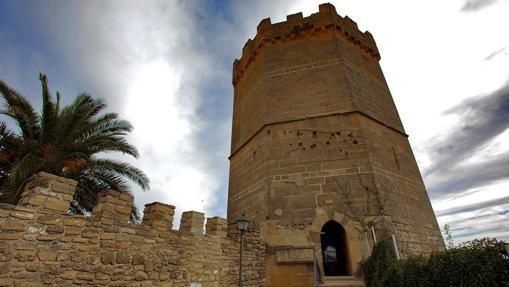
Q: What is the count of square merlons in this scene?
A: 12